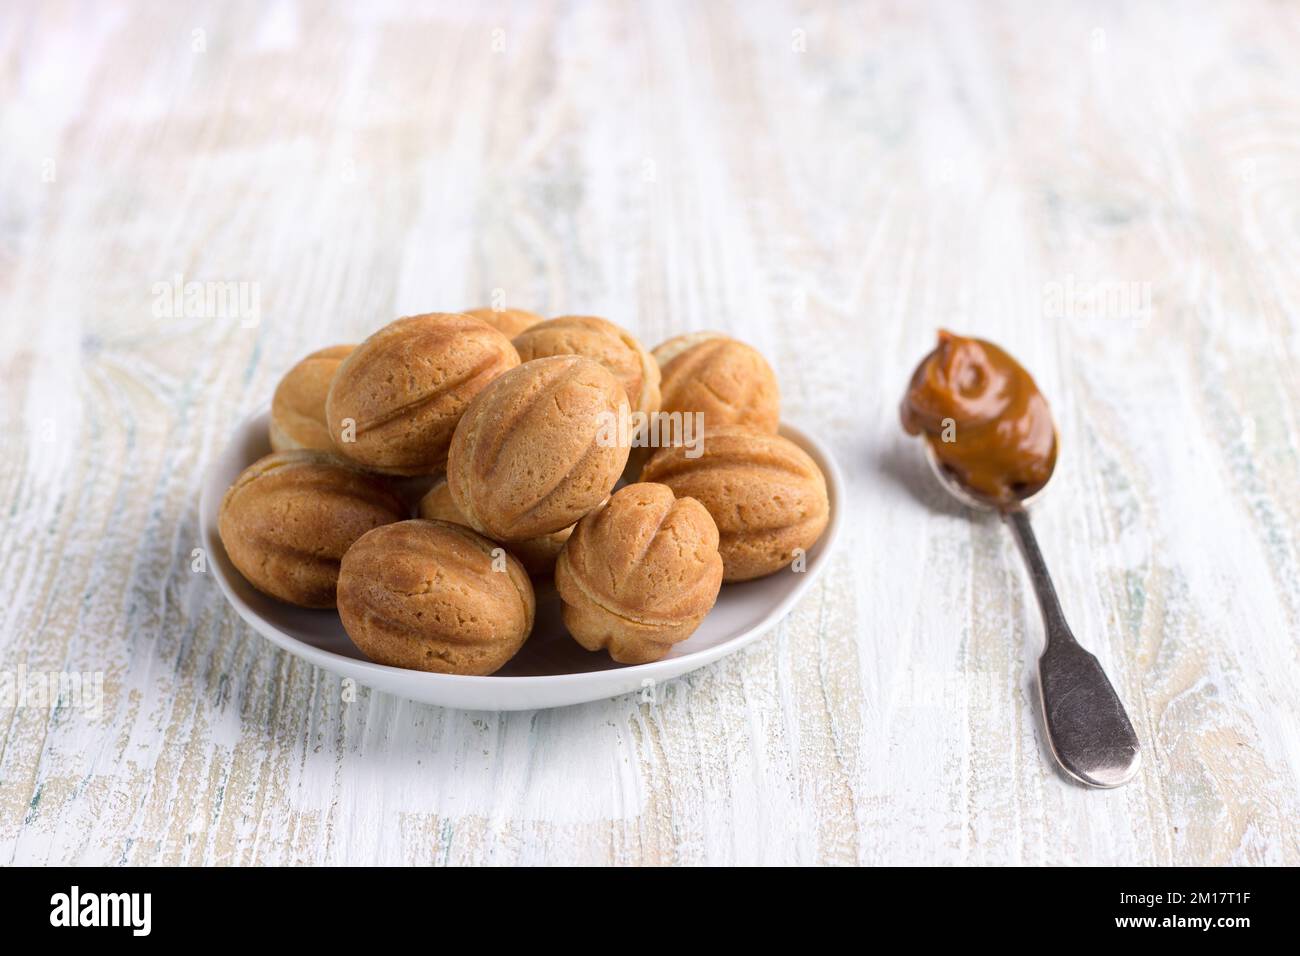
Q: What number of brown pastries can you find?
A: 11